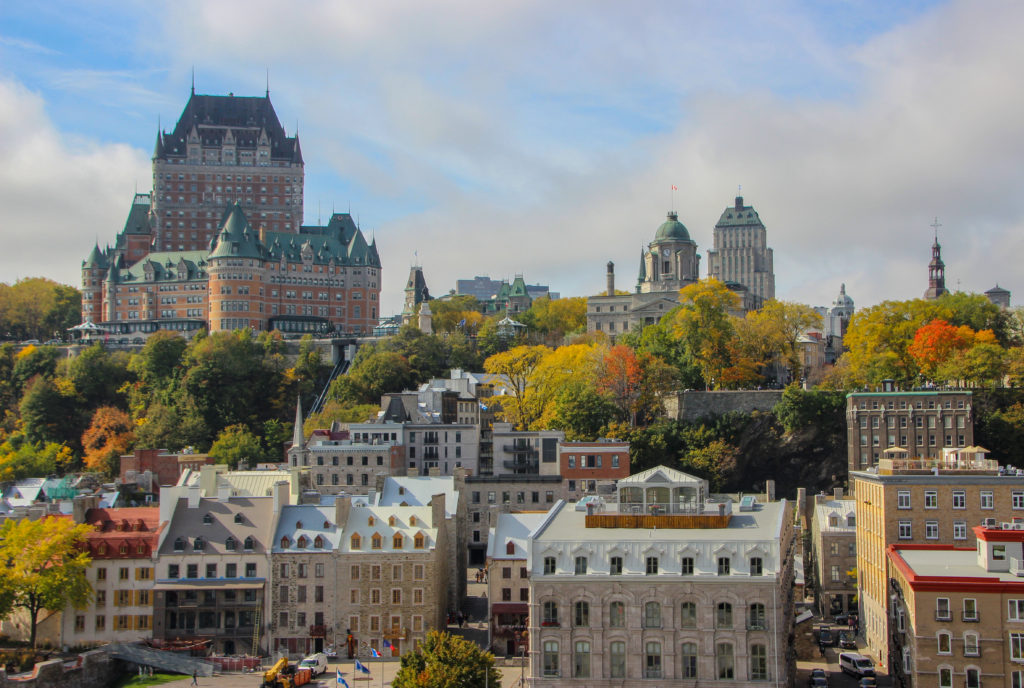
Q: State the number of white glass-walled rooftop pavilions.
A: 1